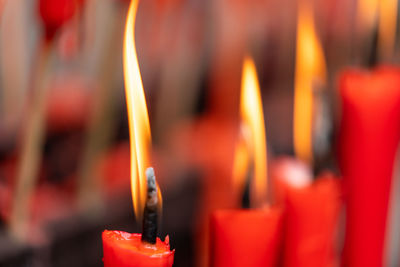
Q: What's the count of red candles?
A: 4